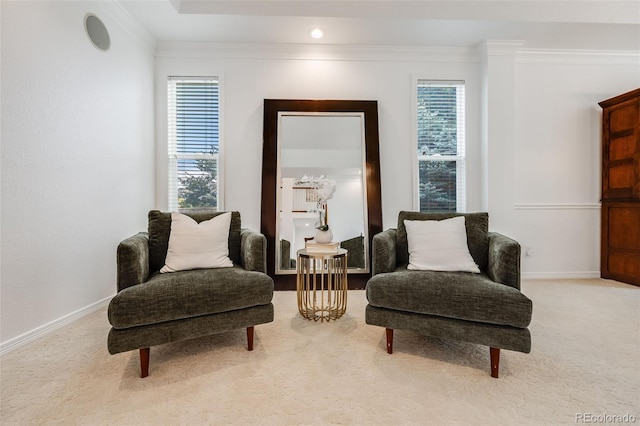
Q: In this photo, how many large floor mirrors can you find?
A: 1